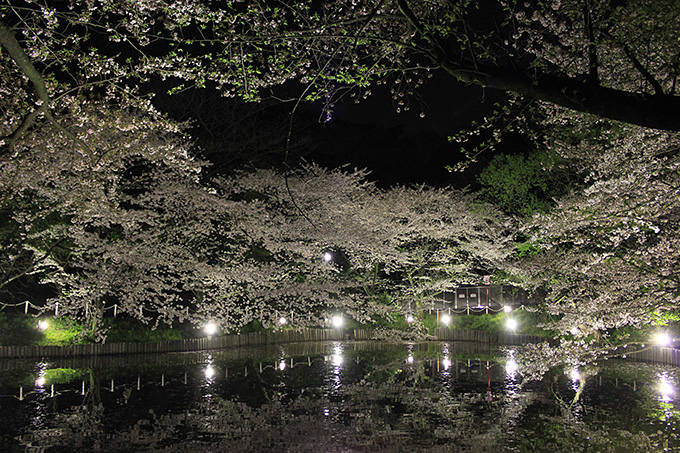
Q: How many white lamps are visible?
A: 11